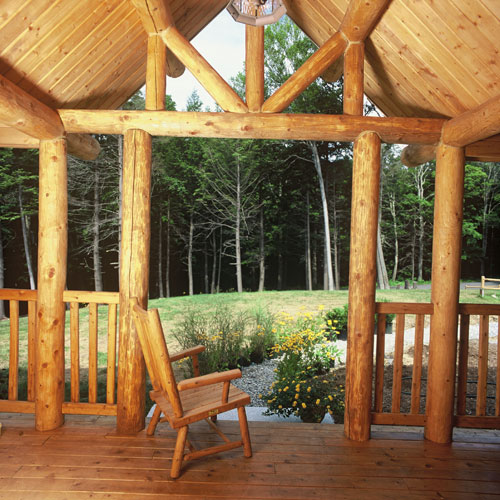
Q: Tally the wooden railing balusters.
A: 11